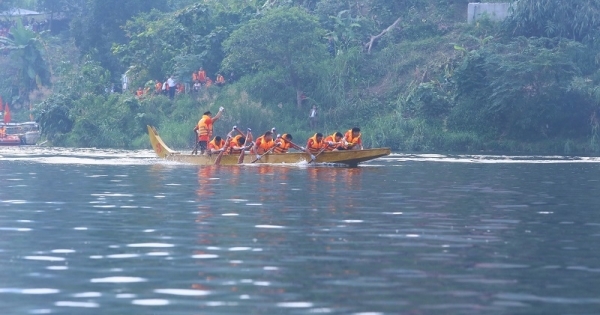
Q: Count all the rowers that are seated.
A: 7